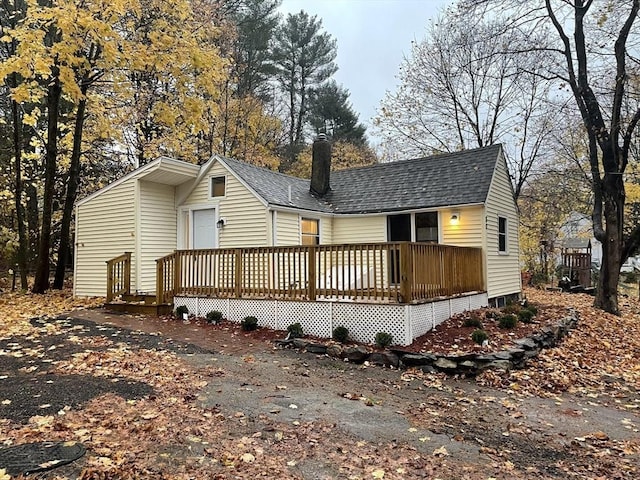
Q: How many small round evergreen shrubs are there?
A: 11